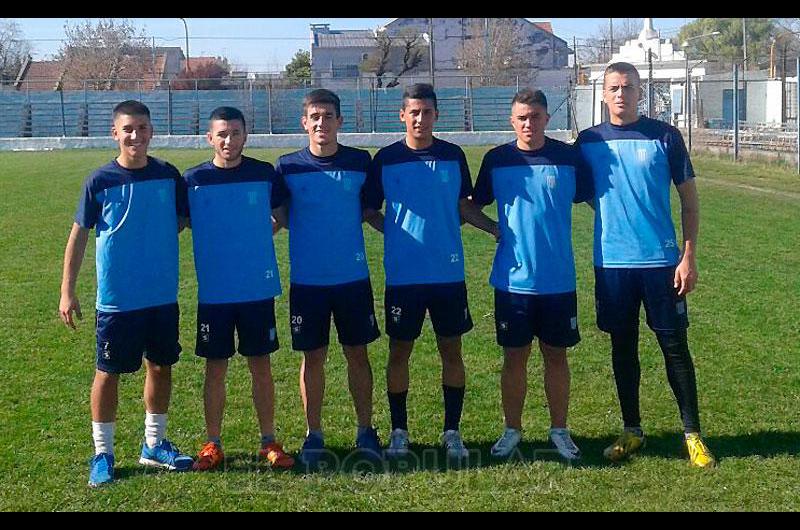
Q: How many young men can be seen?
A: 6